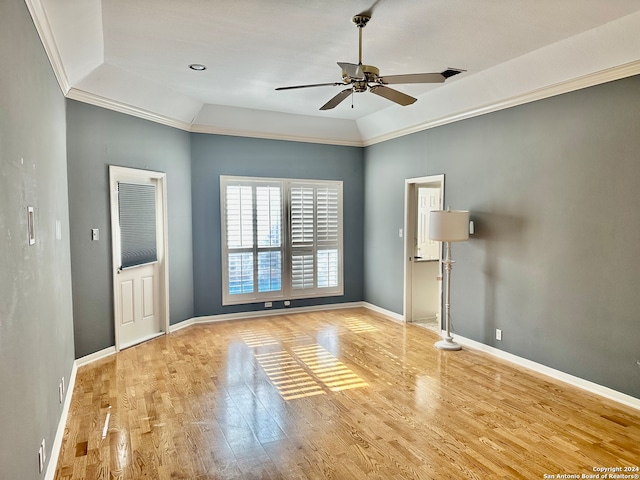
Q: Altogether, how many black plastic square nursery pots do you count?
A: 0